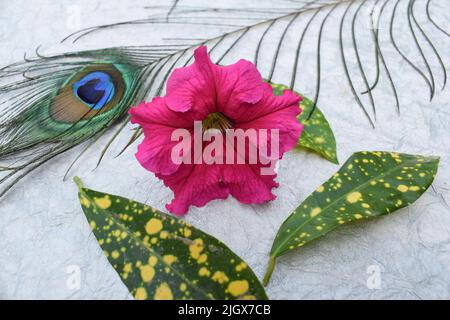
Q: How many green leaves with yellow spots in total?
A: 3